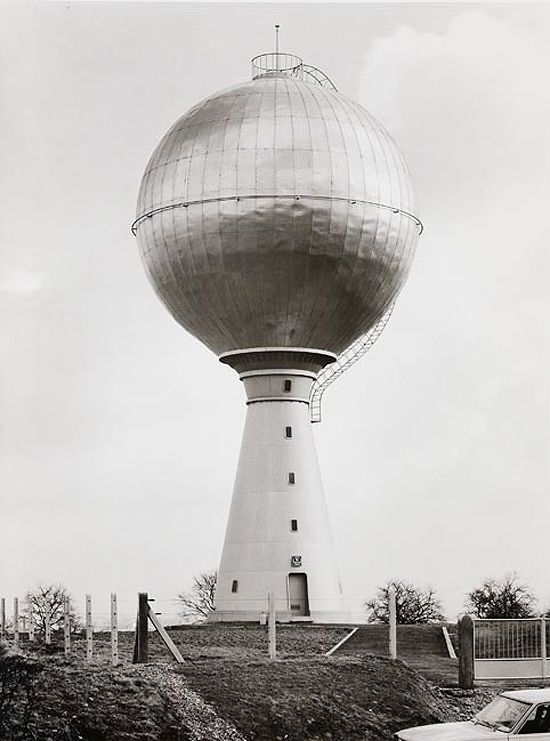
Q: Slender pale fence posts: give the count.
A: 9